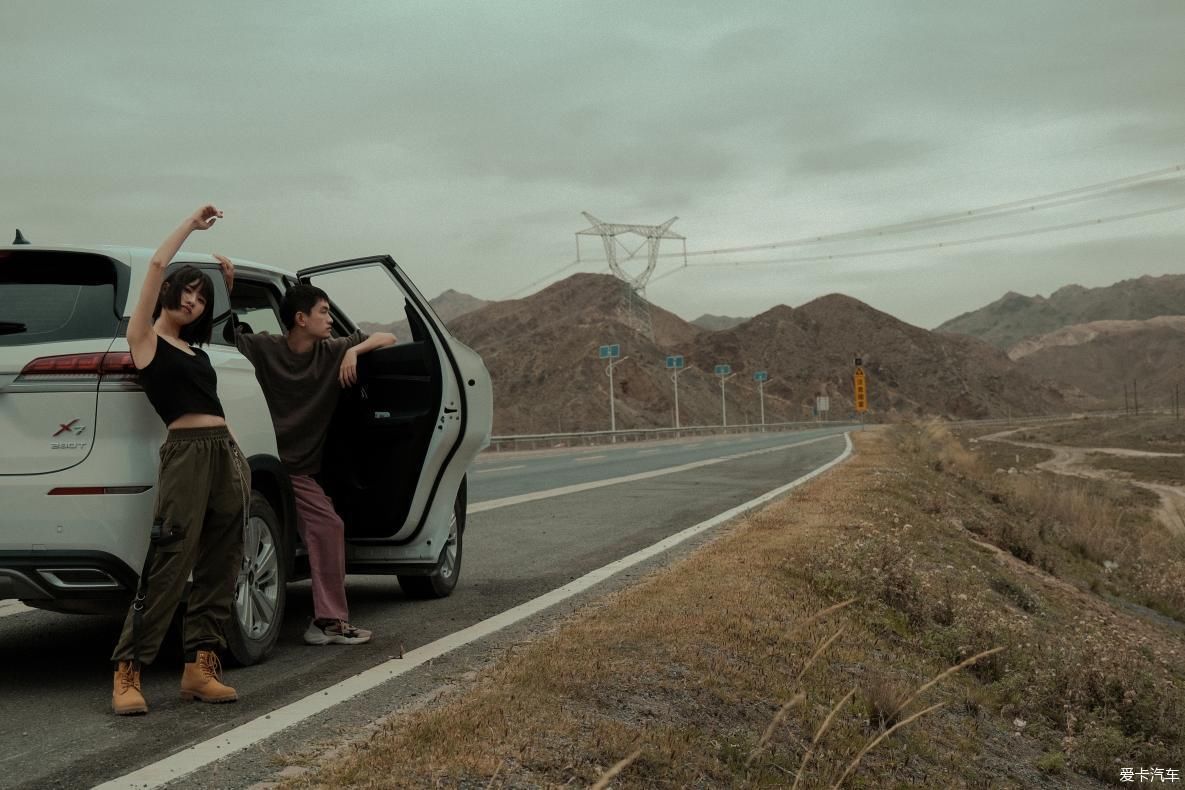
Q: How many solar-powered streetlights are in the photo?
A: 4